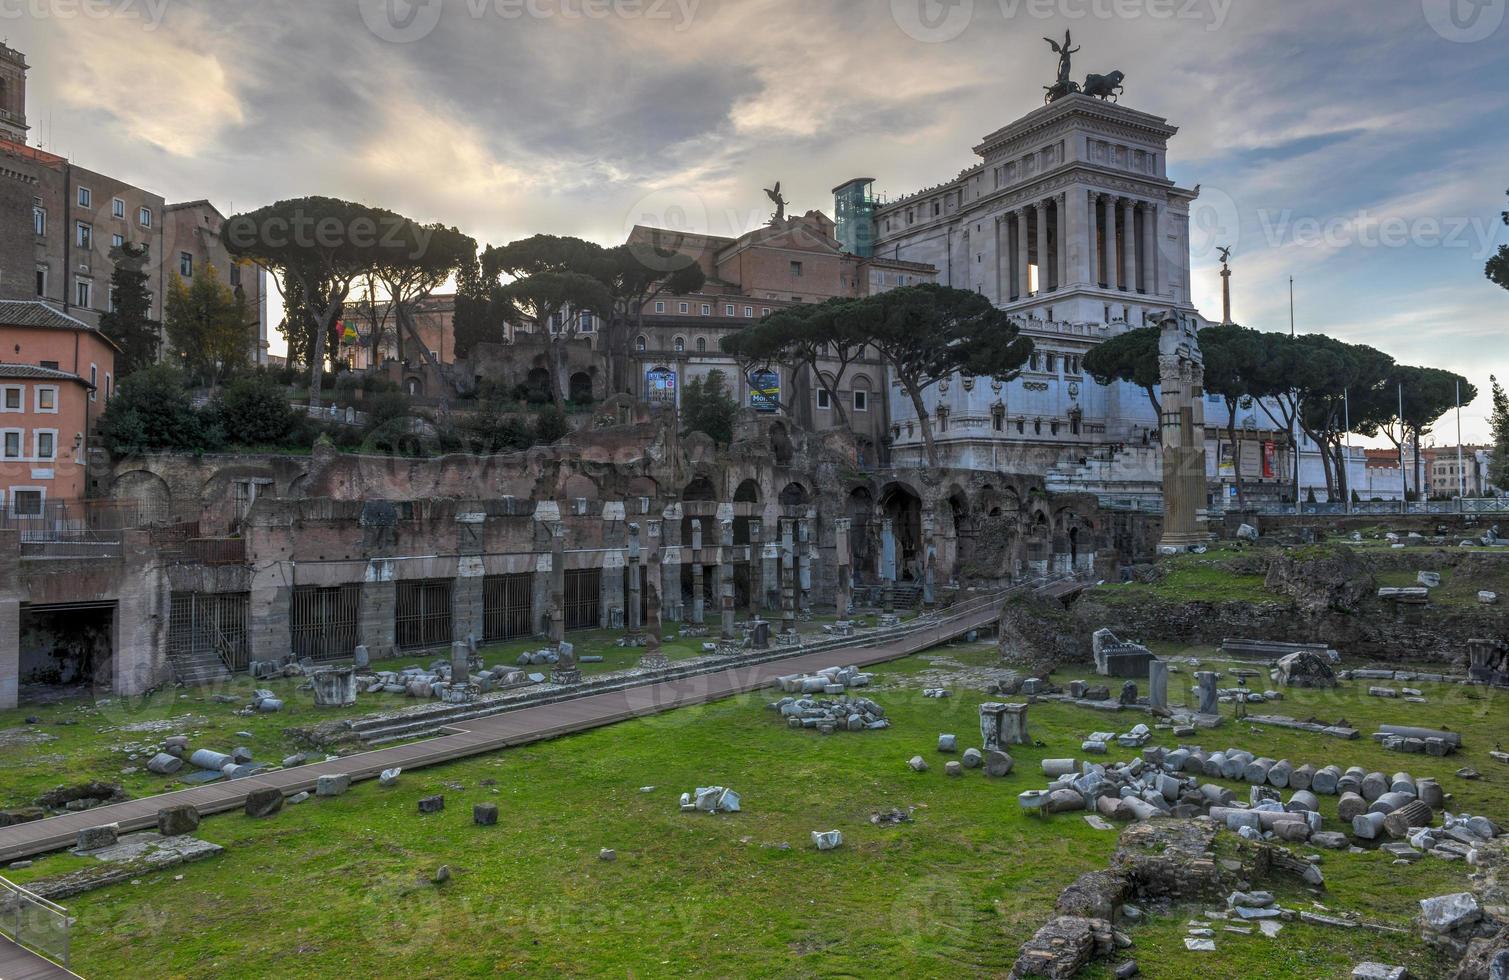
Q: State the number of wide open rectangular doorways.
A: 1